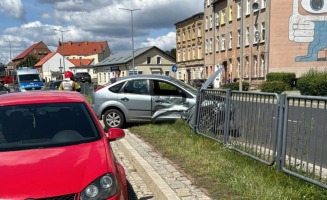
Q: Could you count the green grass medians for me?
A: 1